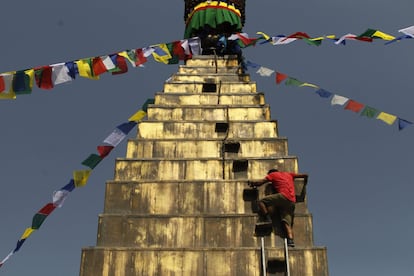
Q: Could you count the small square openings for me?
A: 7